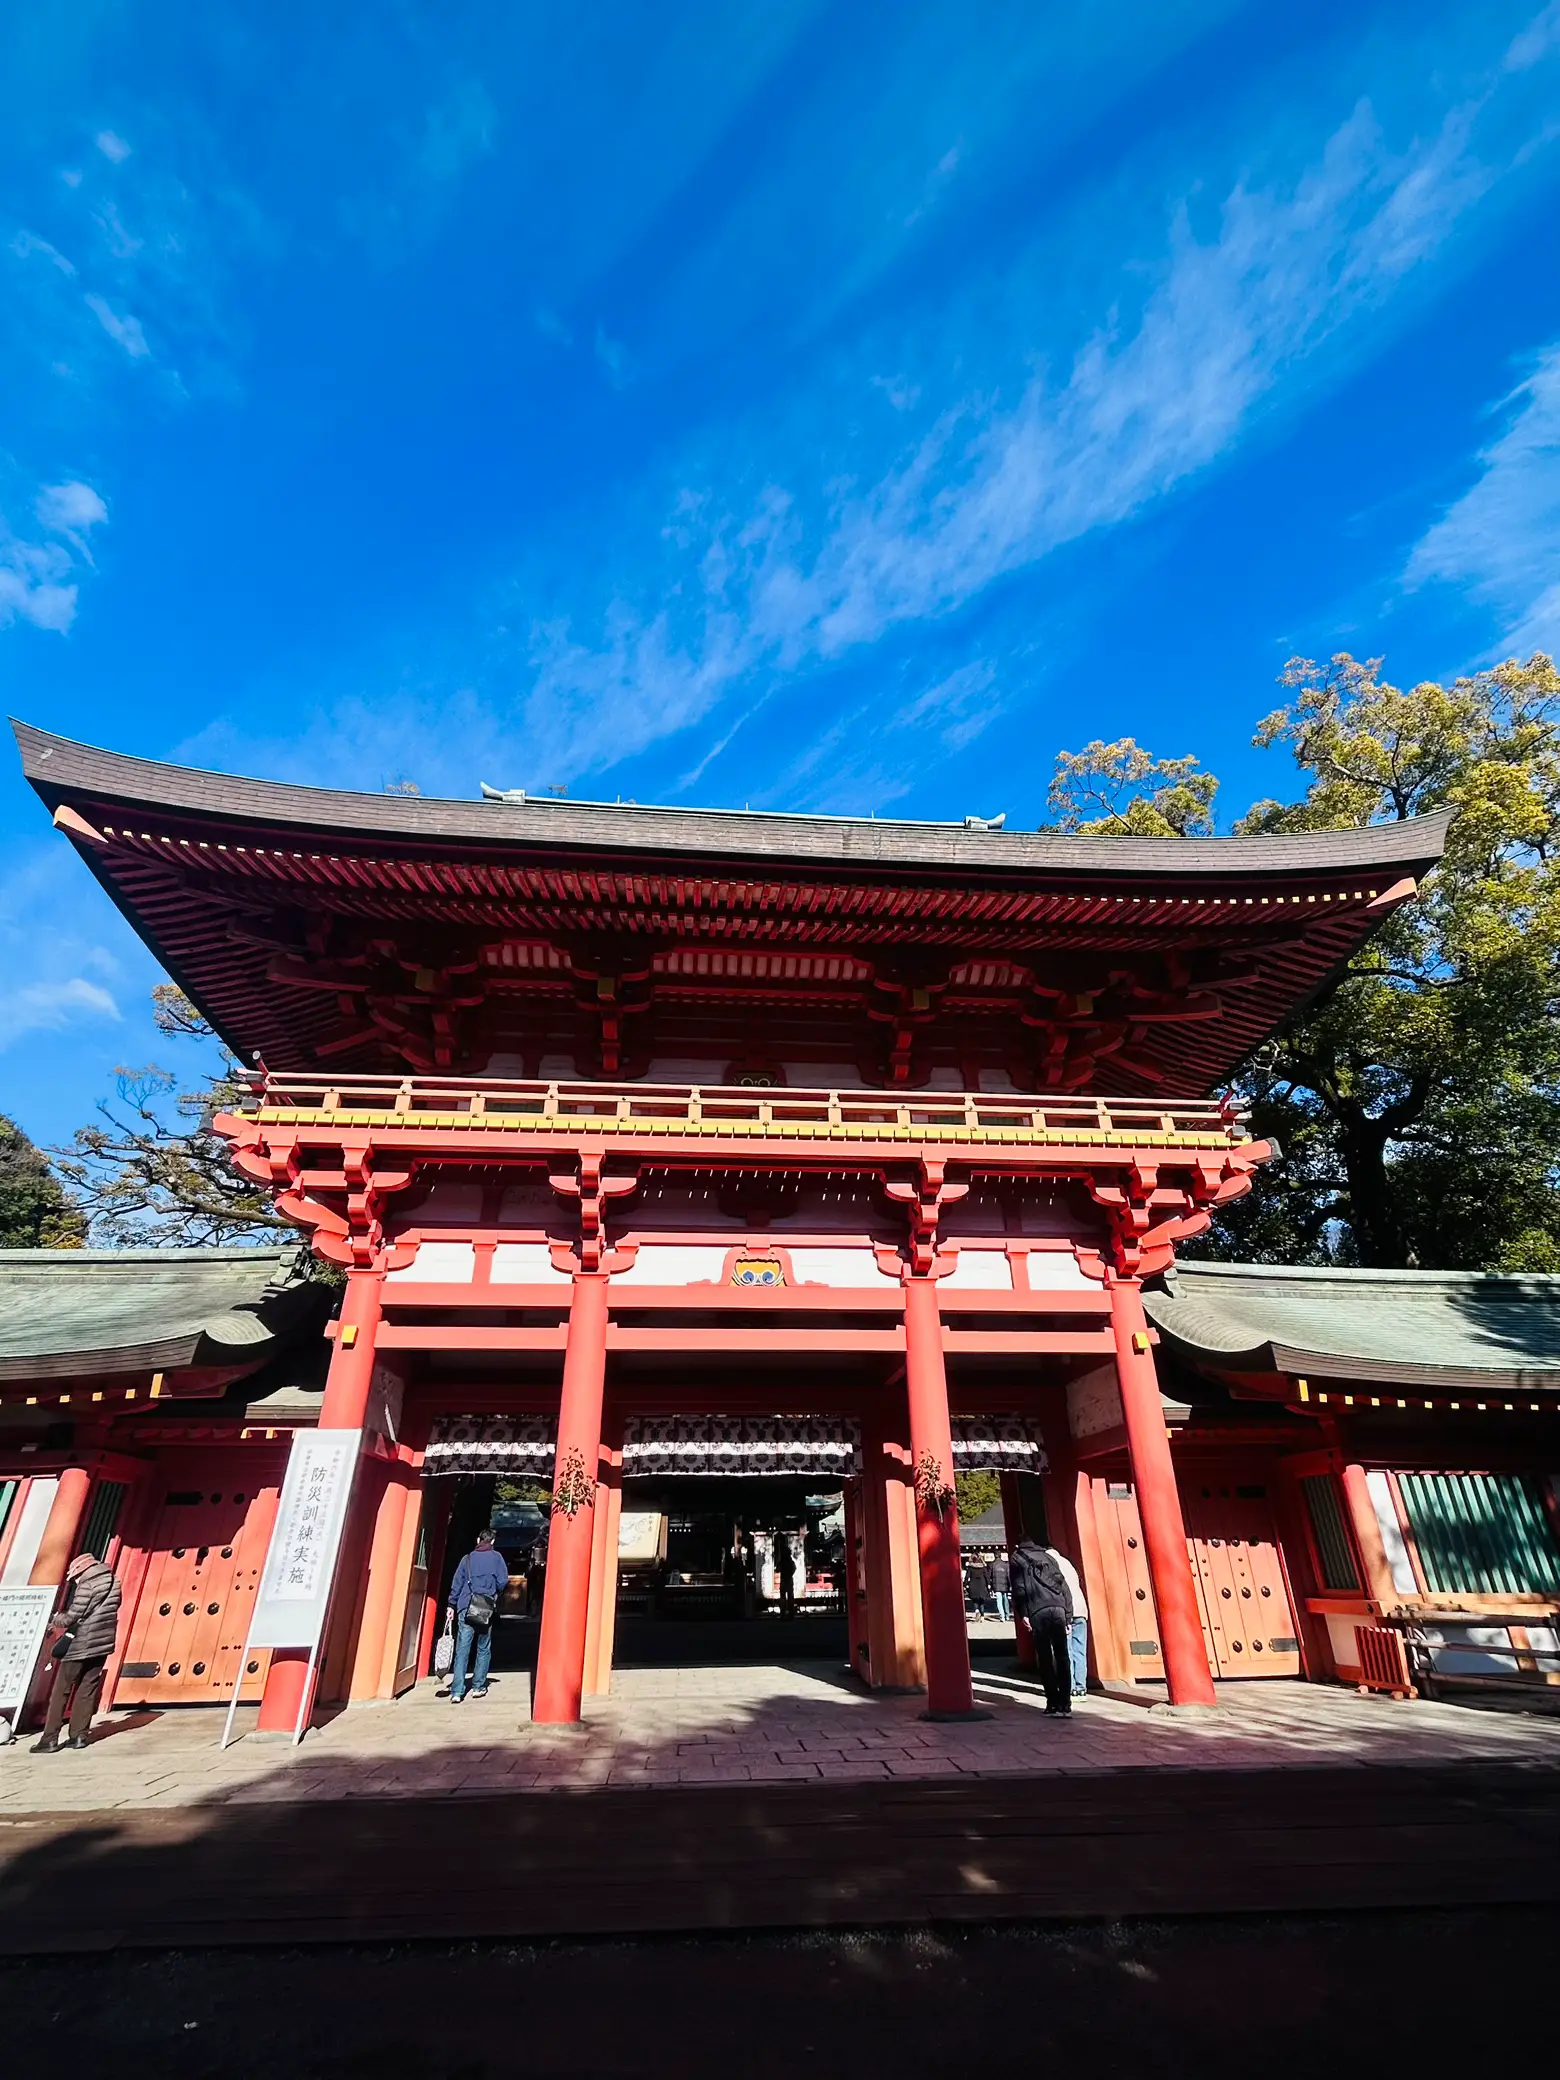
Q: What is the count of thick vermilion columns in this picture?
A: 4